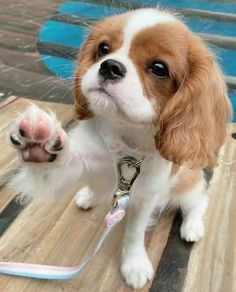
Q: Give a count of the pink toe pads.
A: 2